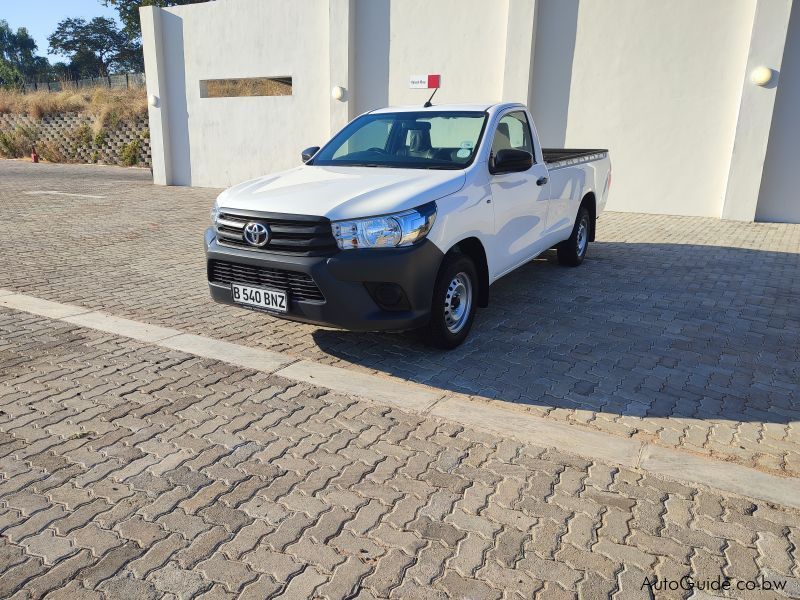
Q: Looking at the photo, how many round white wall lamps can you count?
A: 3